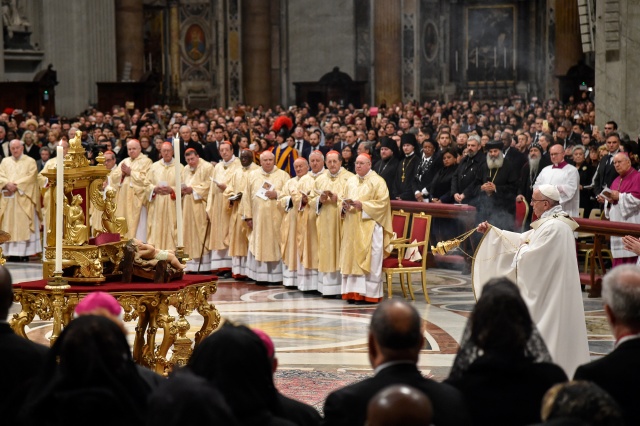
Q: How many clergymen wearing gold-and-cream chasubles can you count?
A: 13